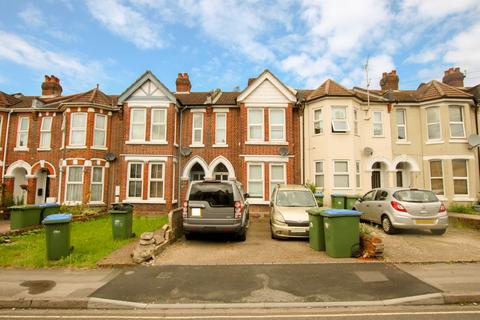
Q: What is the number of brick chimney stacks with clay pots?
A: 4